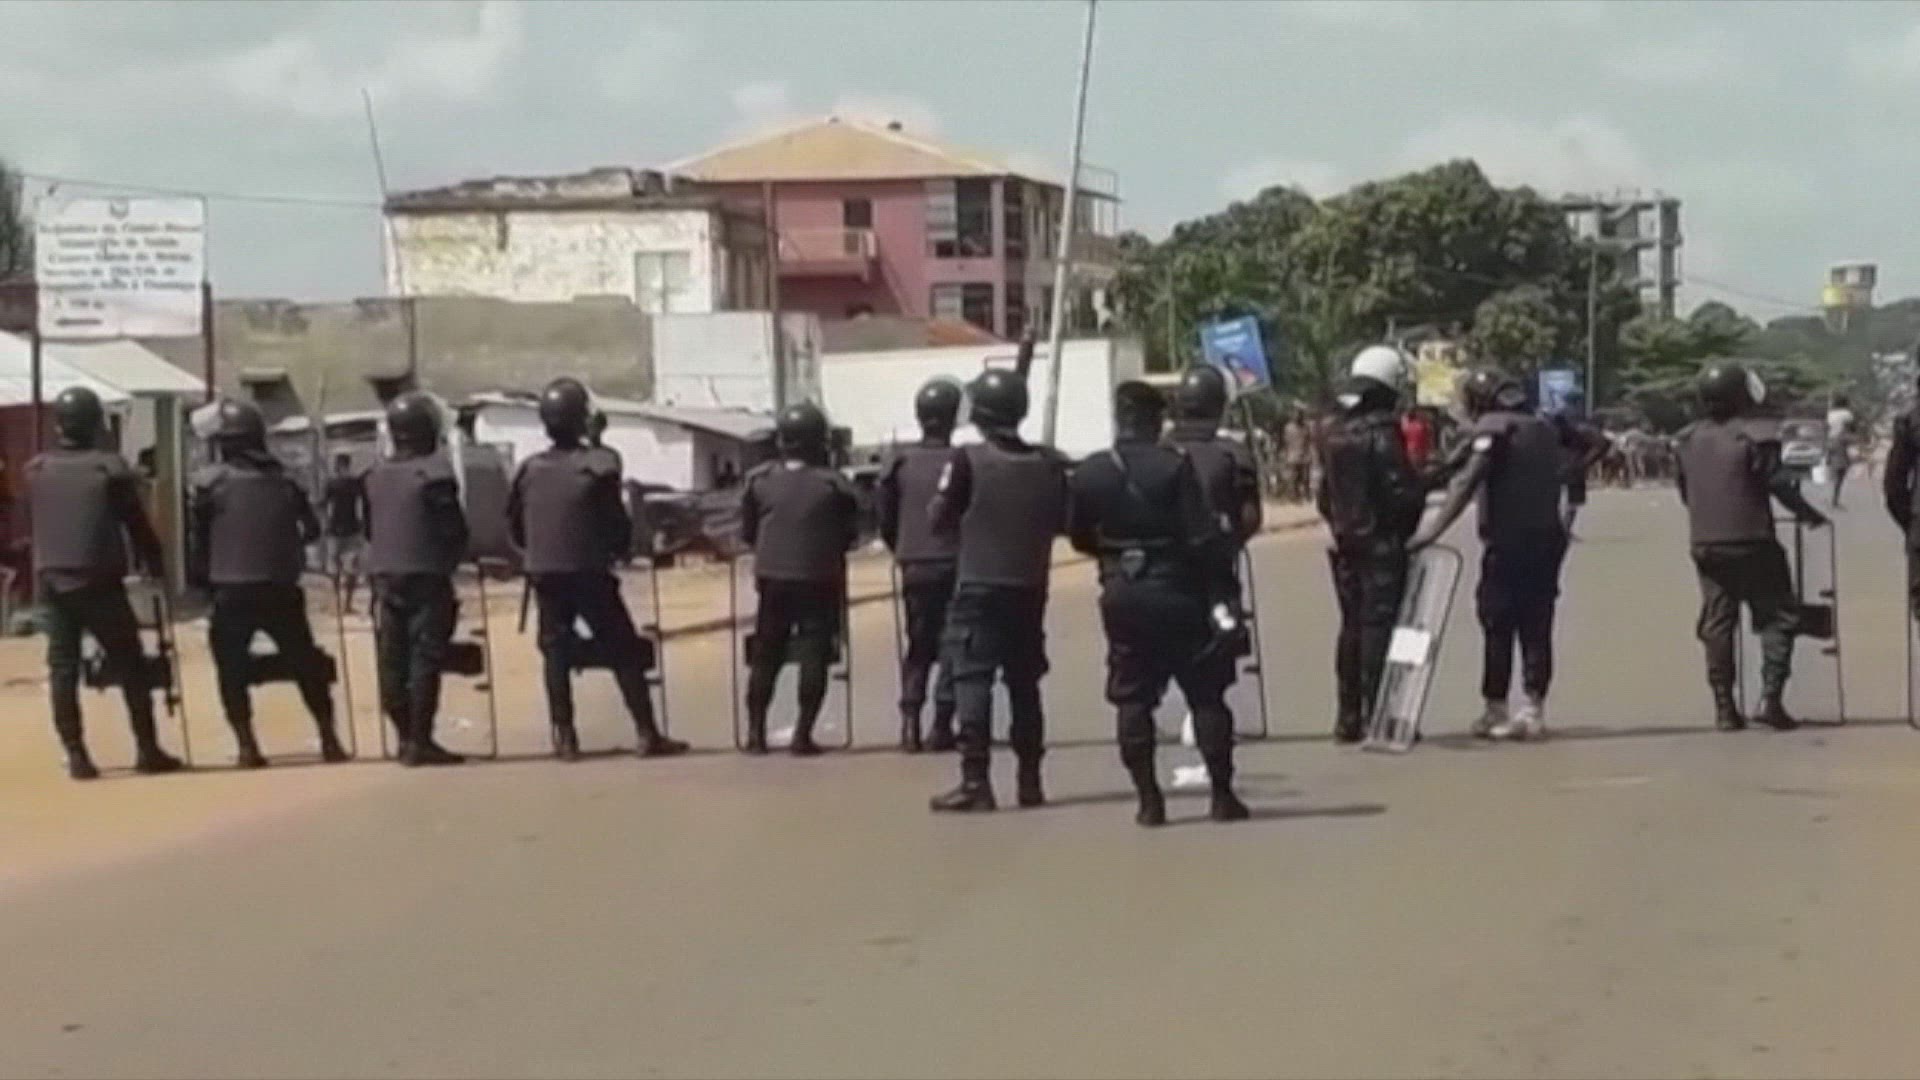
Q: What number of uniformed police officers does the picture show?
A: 13